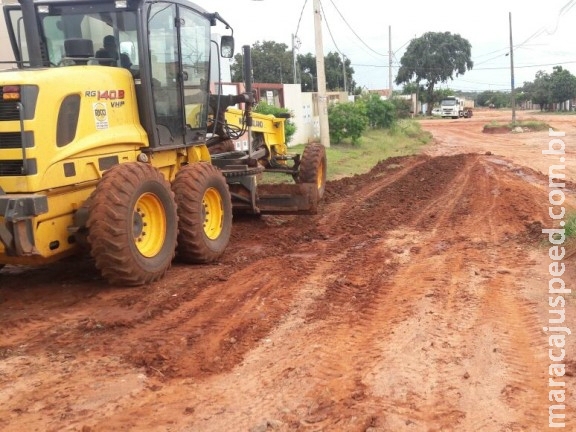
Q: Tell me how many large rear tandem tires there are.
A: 2